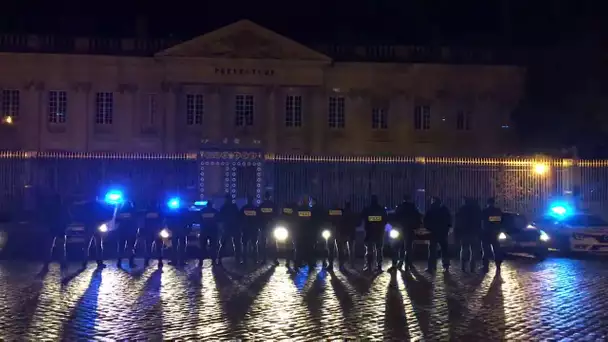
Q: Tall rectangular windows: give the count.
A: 11